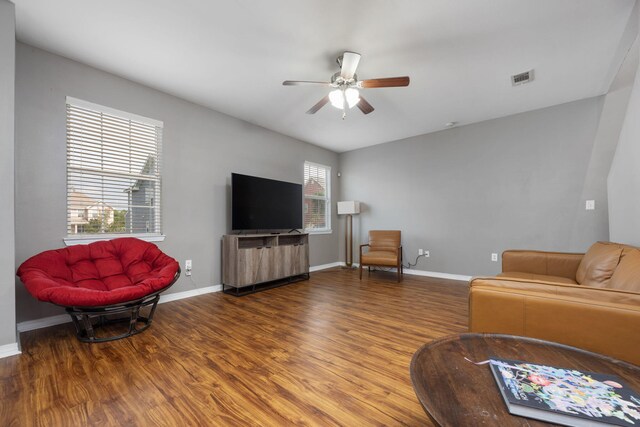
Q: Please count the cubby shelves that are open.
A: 2